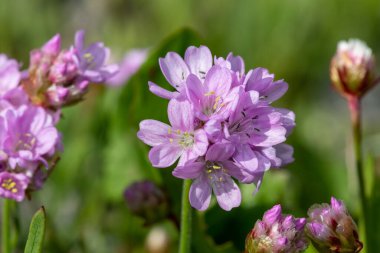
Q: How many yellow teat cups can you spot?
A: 0